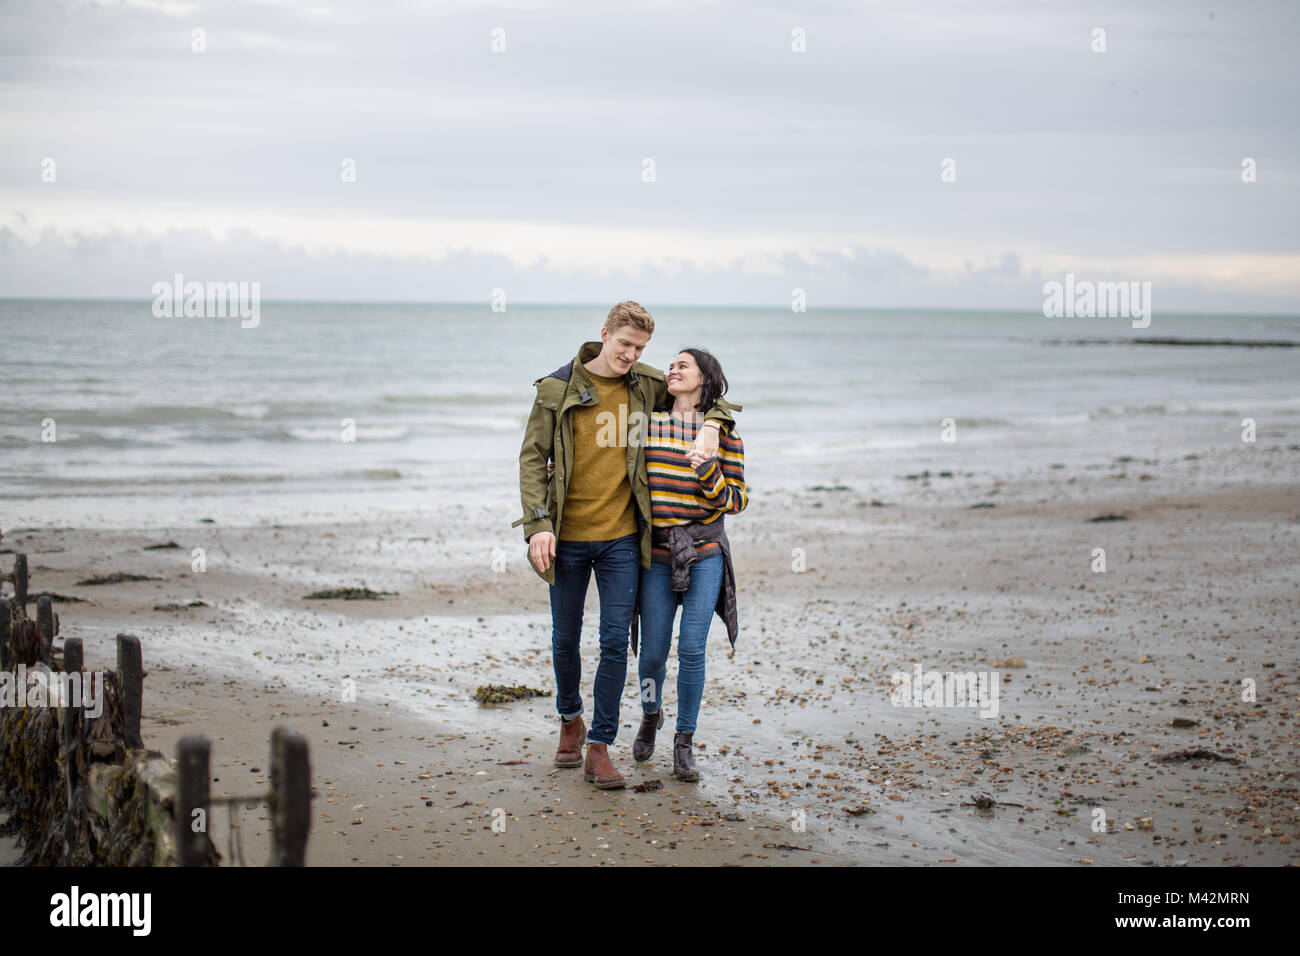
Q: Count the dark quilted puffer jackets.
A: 1